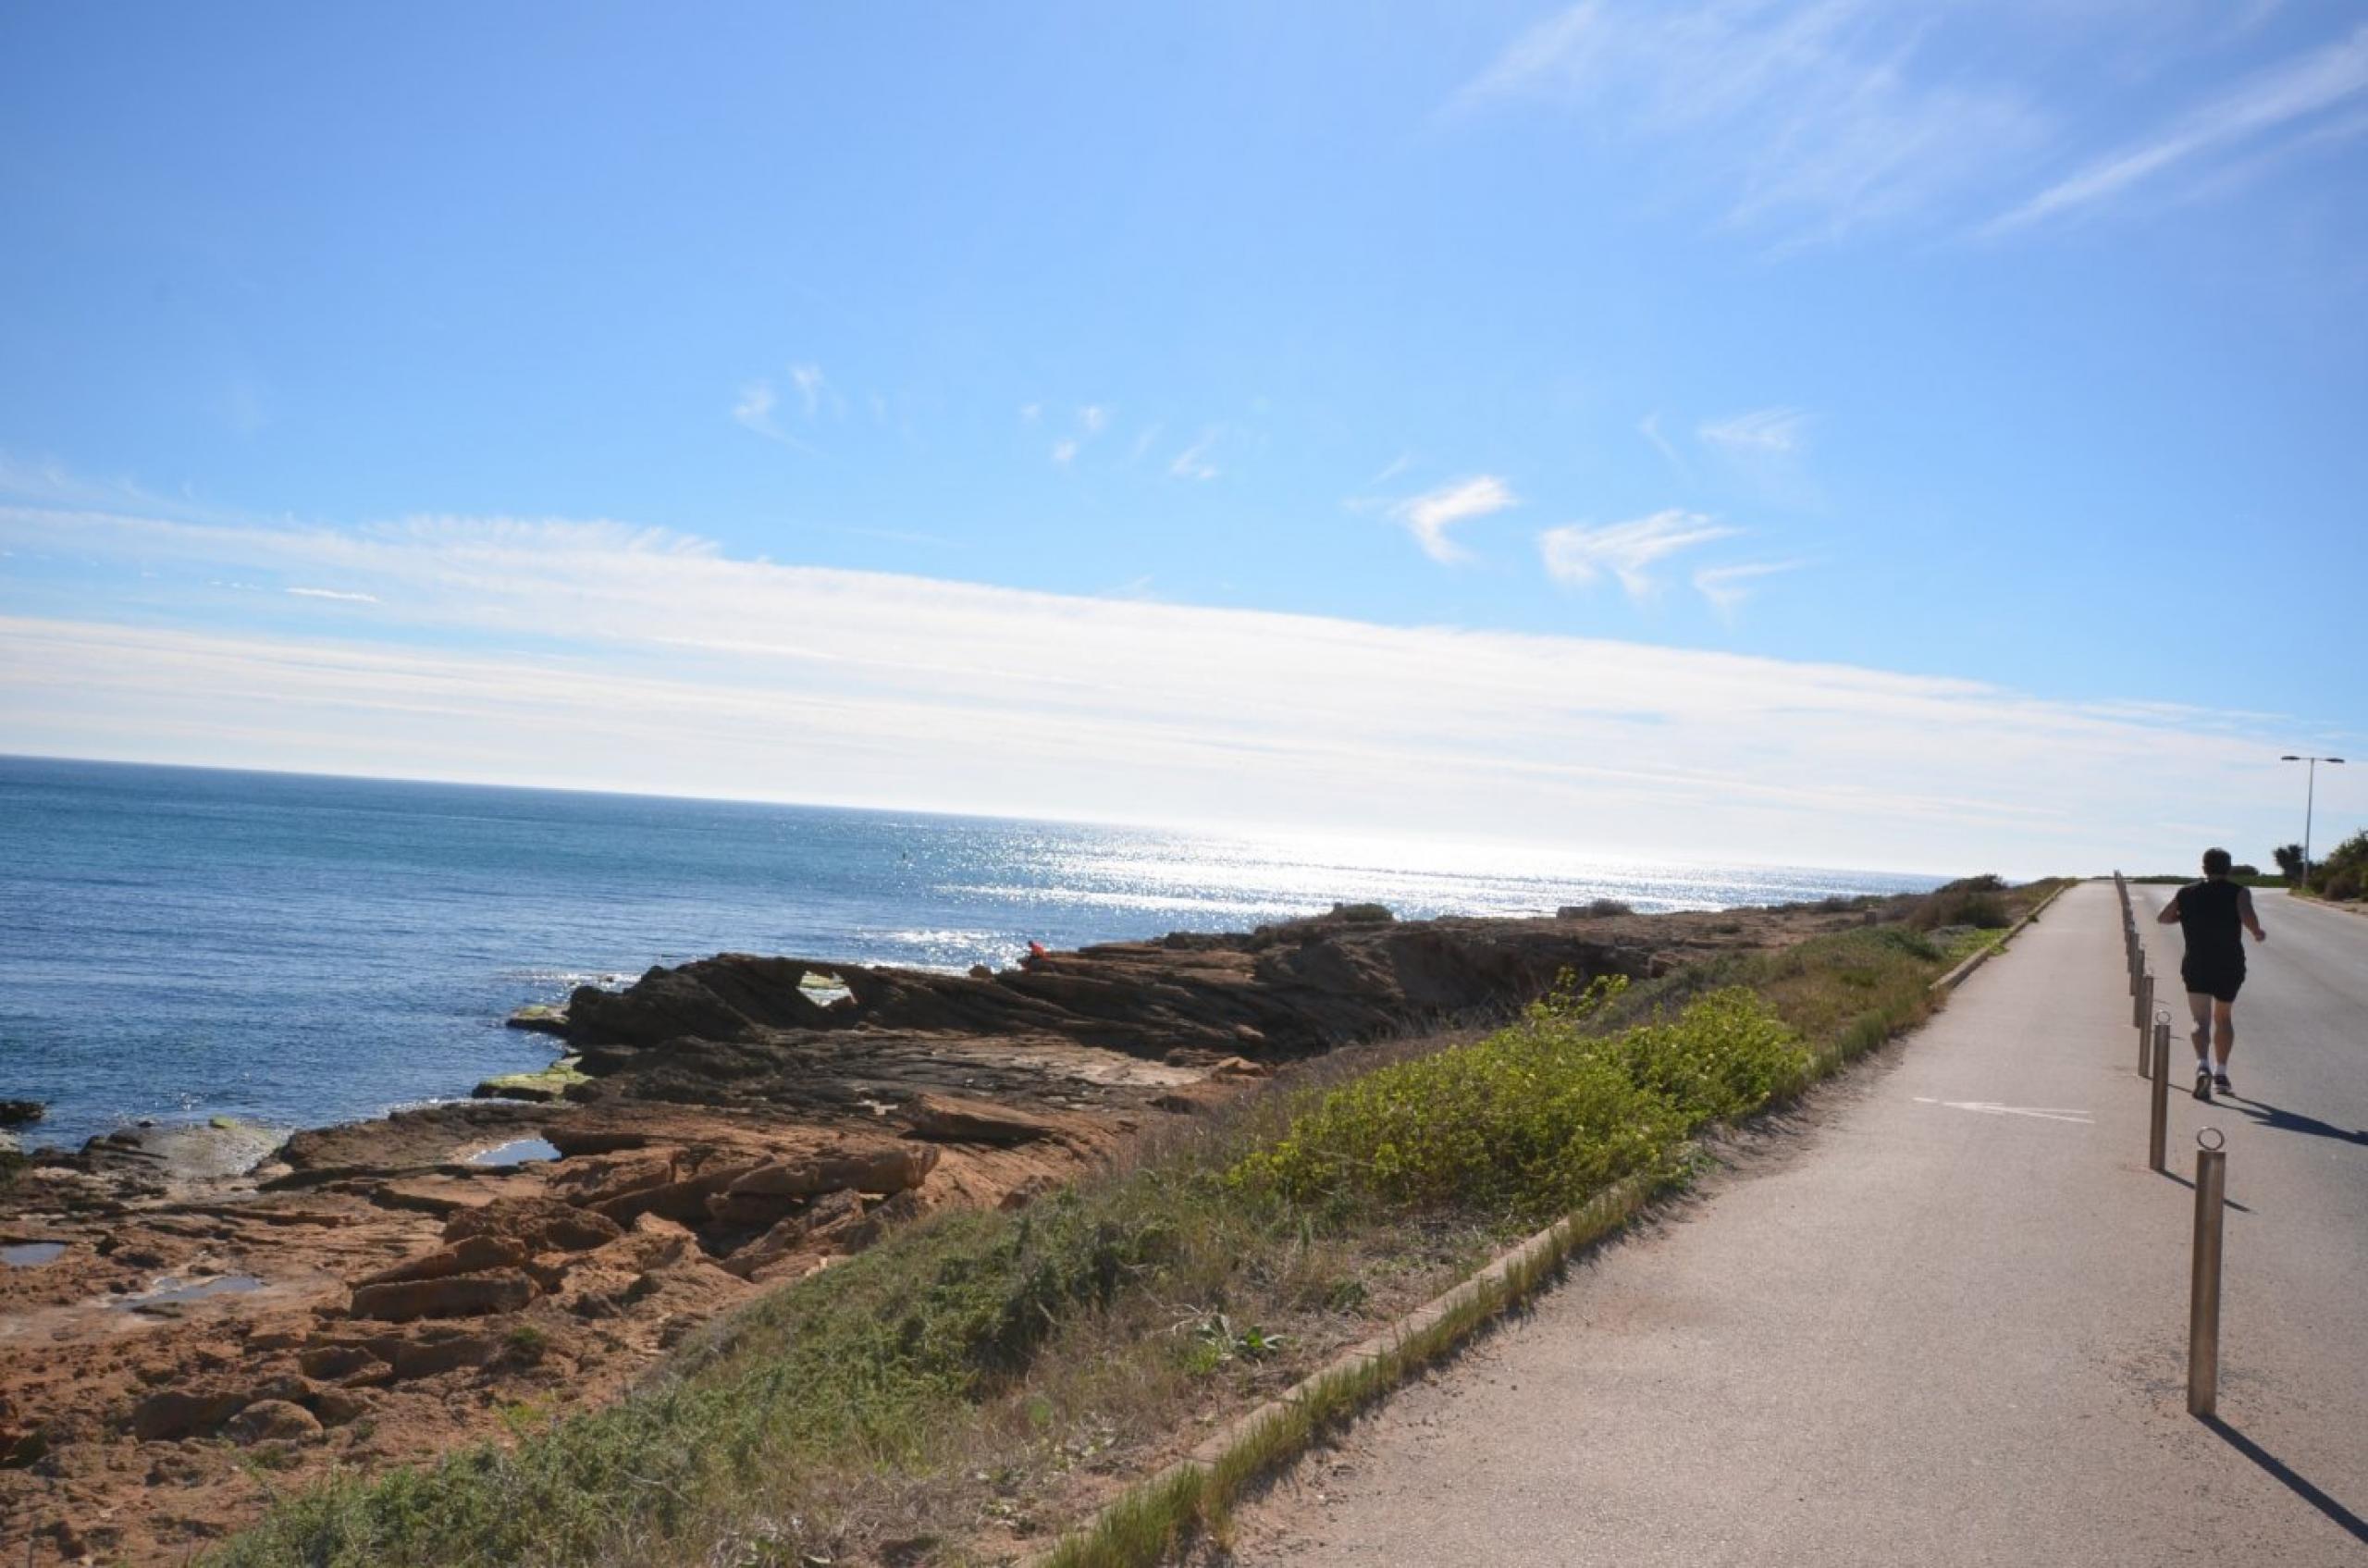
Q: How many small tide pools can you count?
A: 3